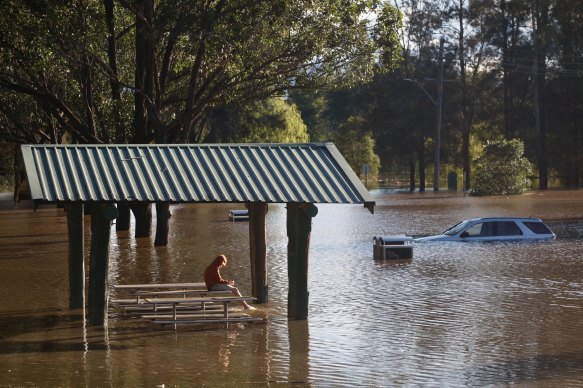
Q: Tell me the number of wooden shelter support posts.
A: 4